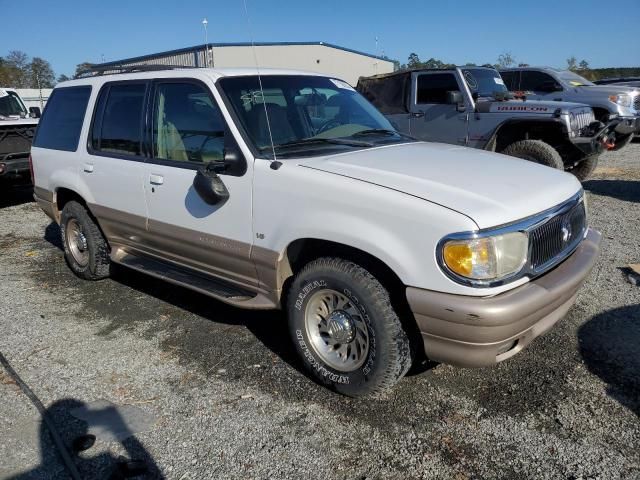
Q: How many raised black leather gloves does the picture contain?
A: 0